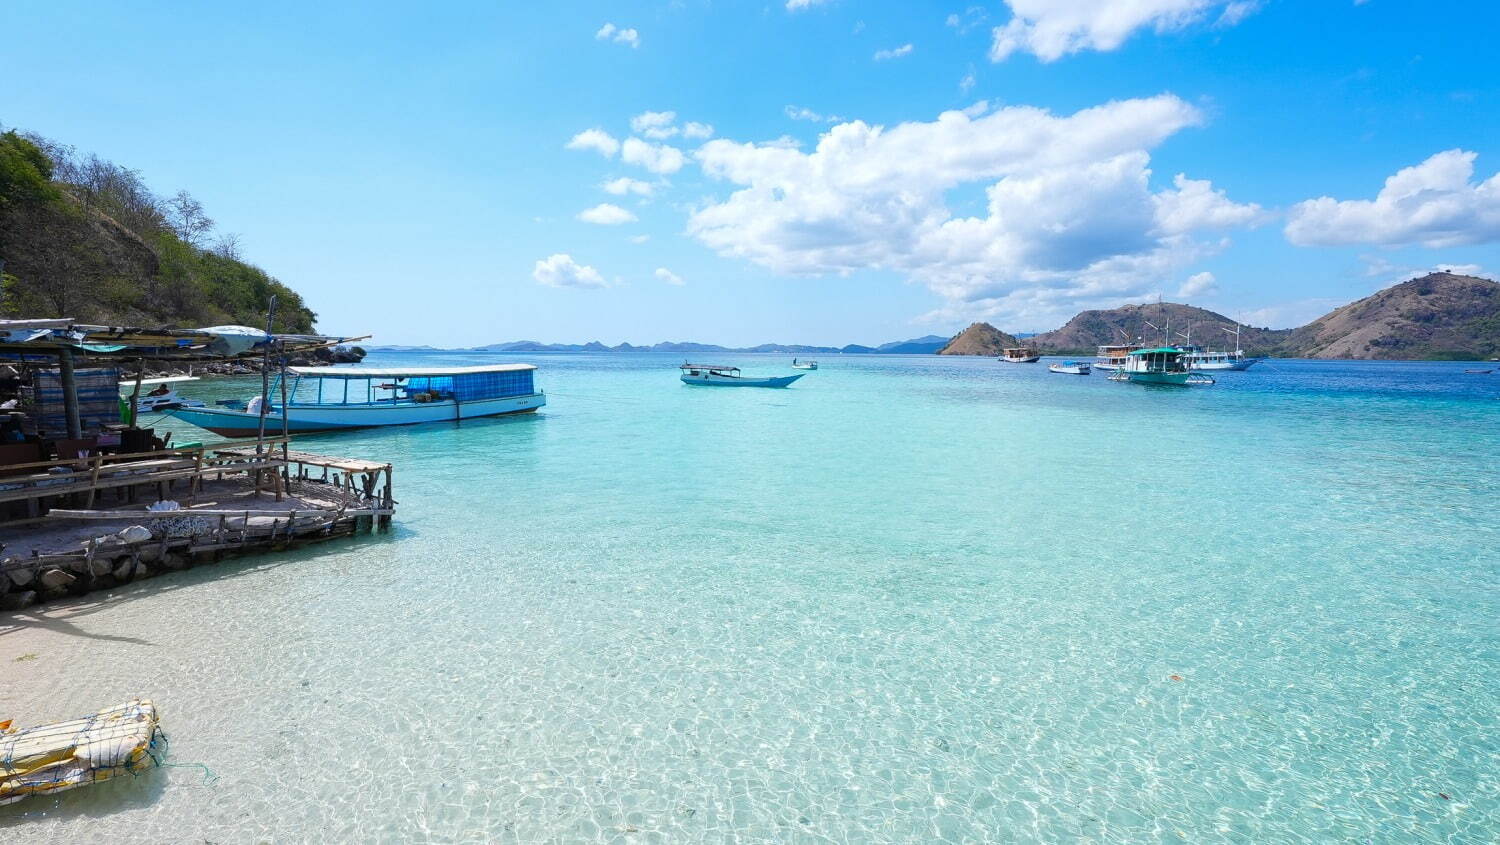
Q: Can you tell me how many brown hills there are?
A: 3